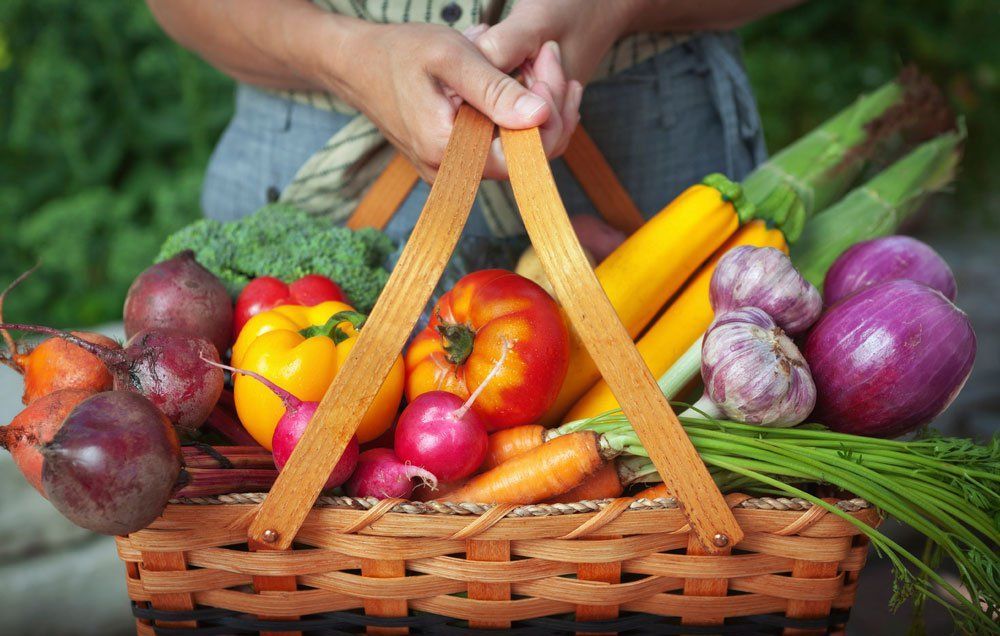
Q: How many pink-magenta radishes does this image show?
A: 3